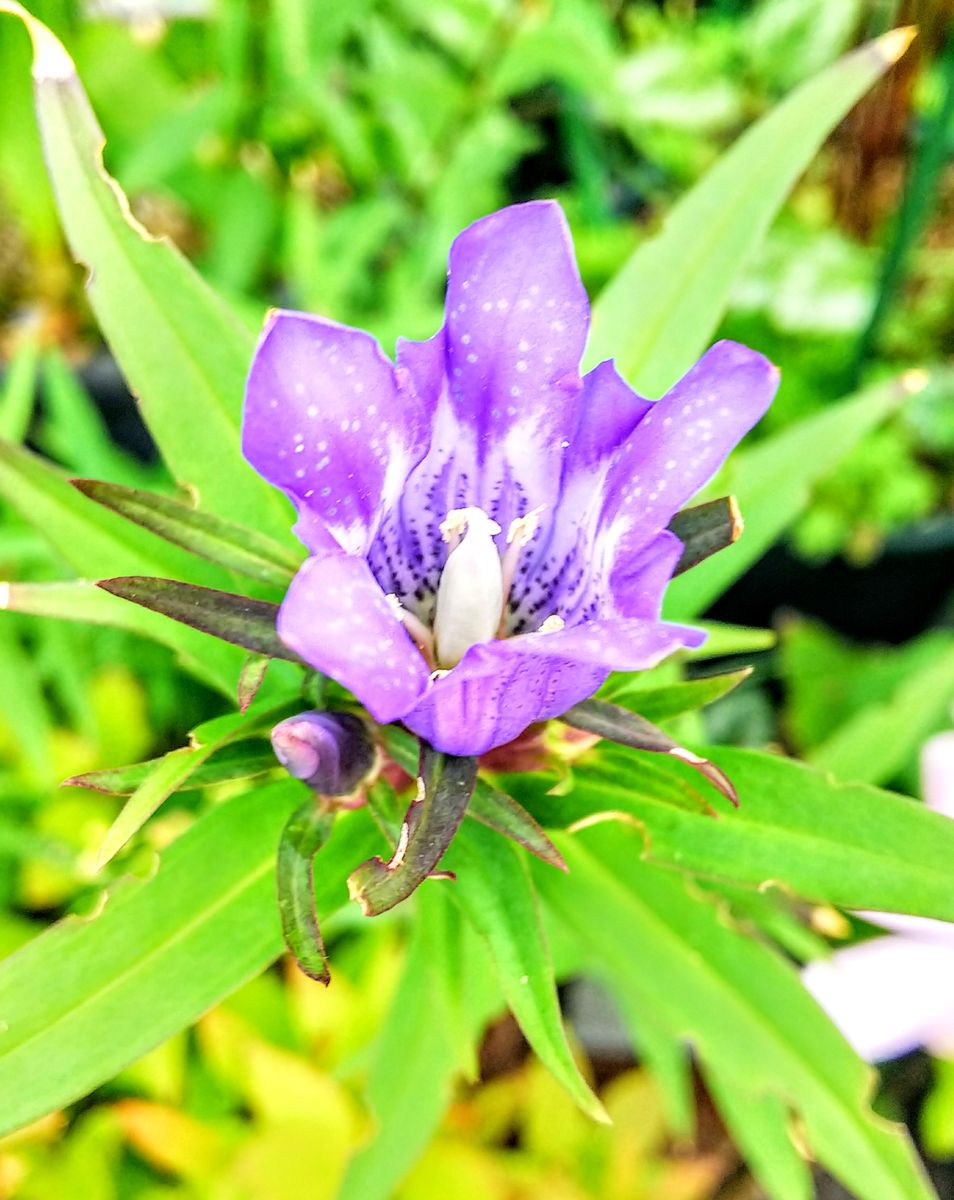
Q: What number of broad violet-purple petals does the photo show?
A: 5